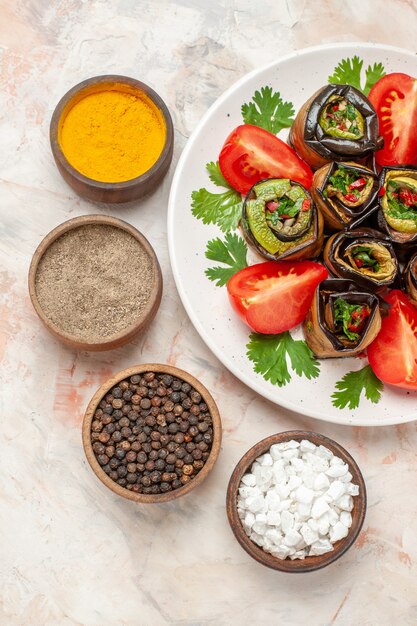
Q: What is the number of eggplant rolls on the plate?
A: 7